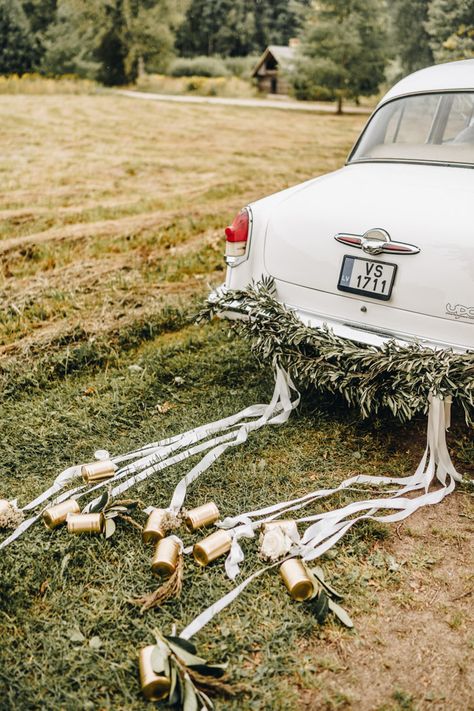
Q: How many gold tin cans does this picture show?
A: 11